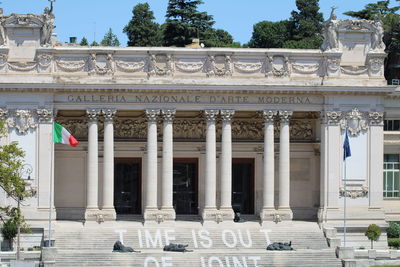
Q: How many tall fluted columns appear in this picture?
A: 8